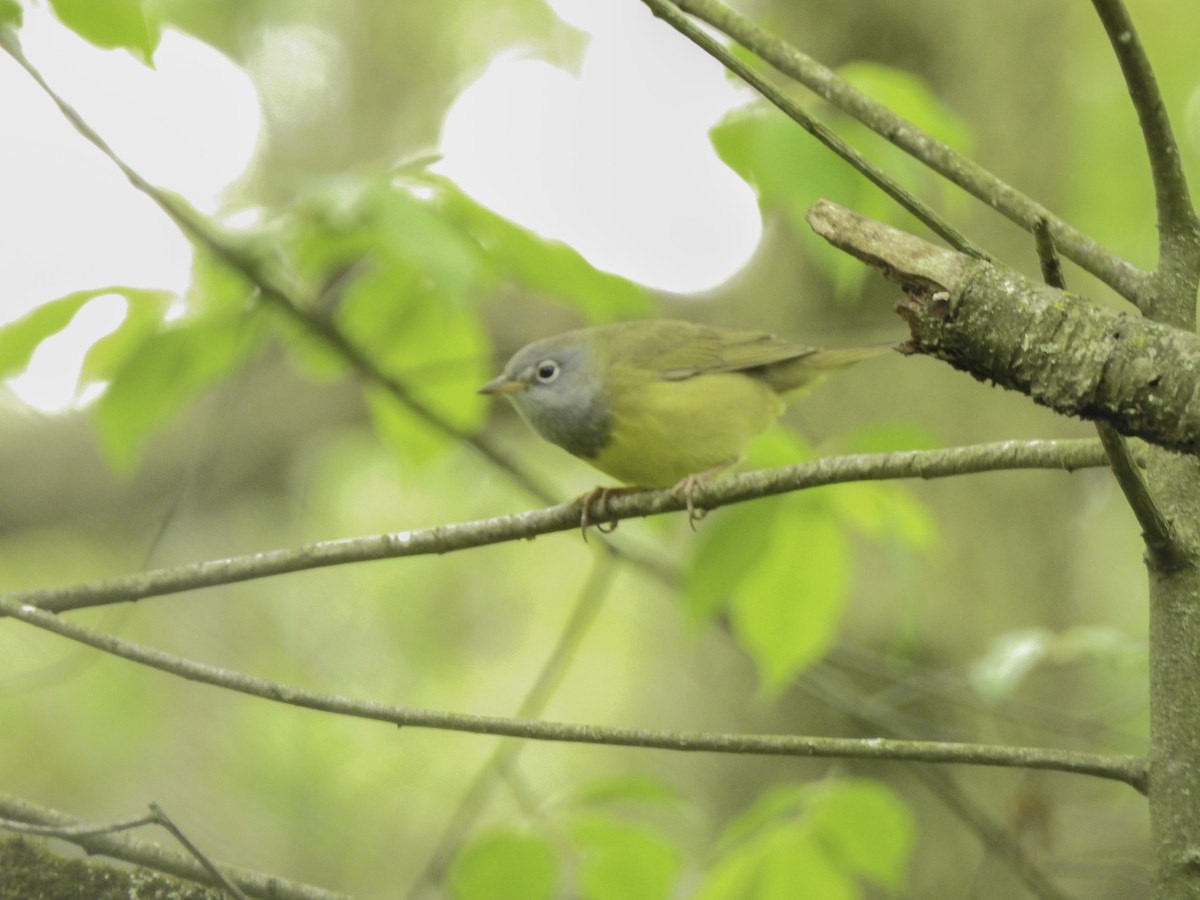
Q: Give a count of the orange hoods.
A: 0